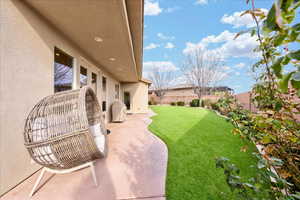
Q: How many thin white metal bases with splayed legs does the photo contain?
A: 1